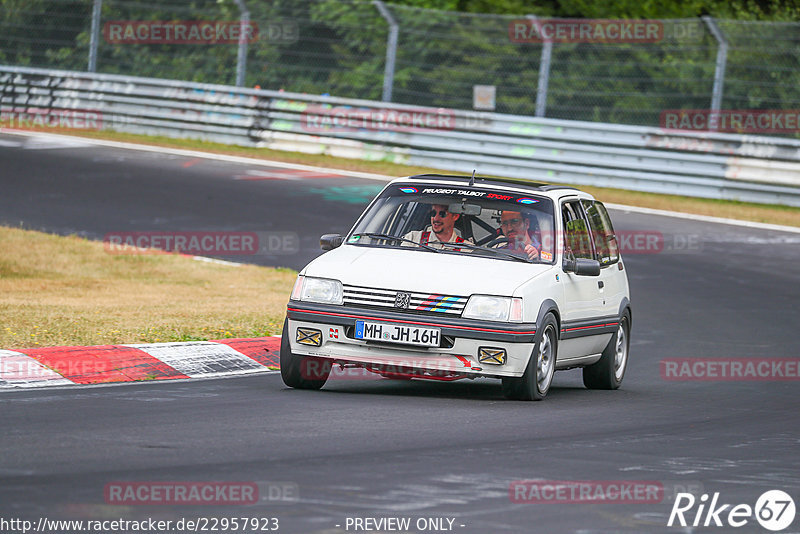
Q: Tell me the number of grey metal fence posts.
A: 5